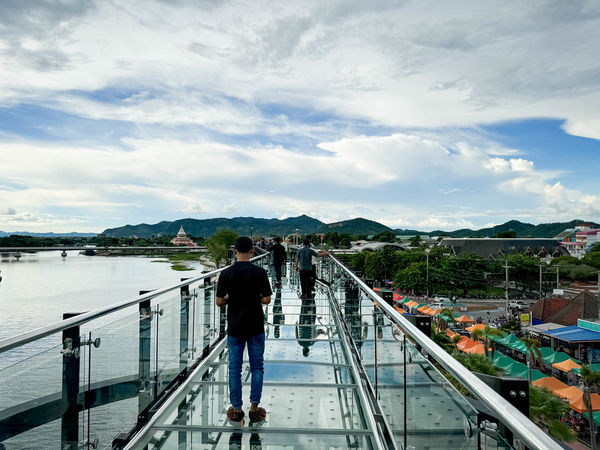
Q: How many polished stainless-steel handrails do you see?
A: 2